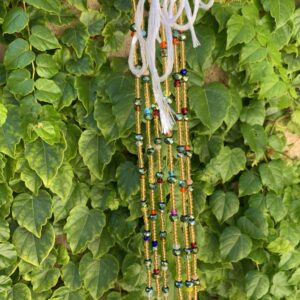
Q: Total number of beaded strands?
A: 6